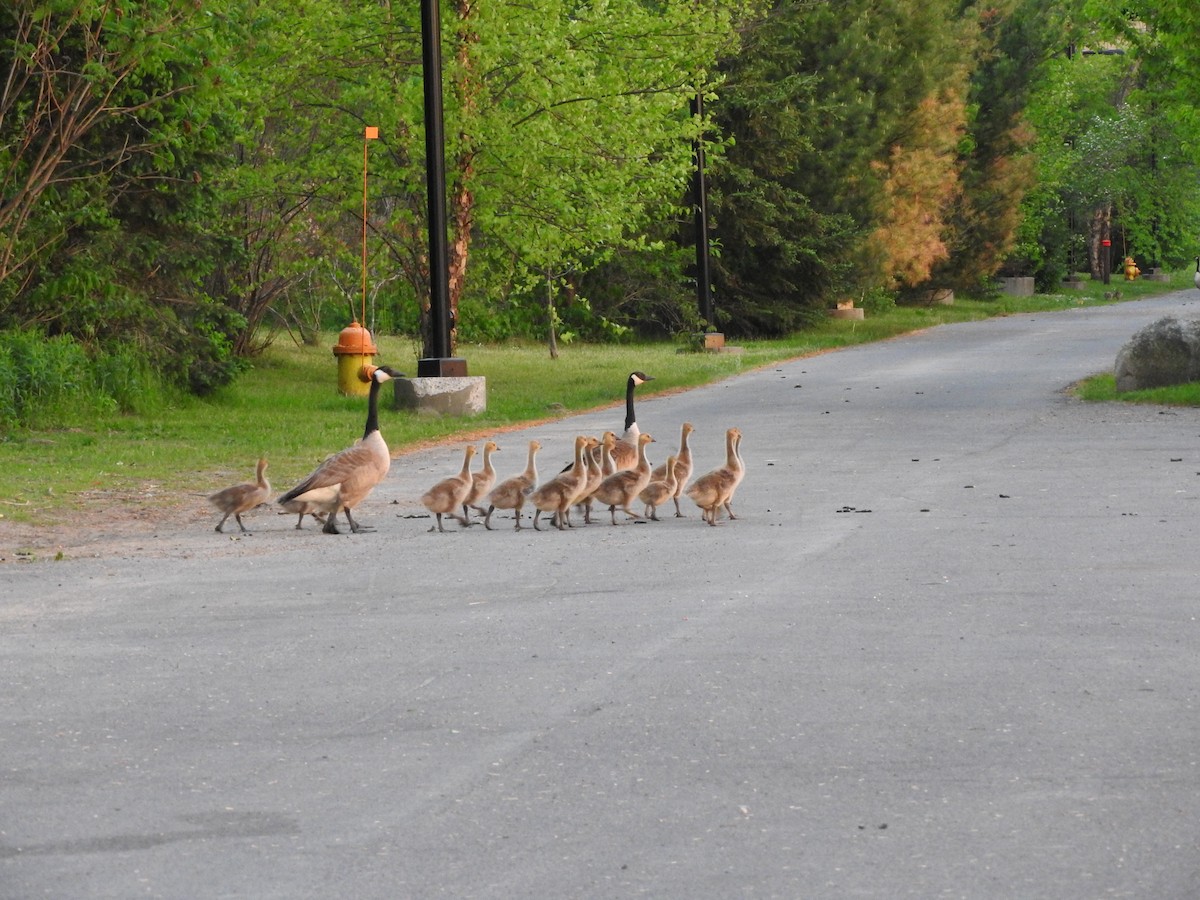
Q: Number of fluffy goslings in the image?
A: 13